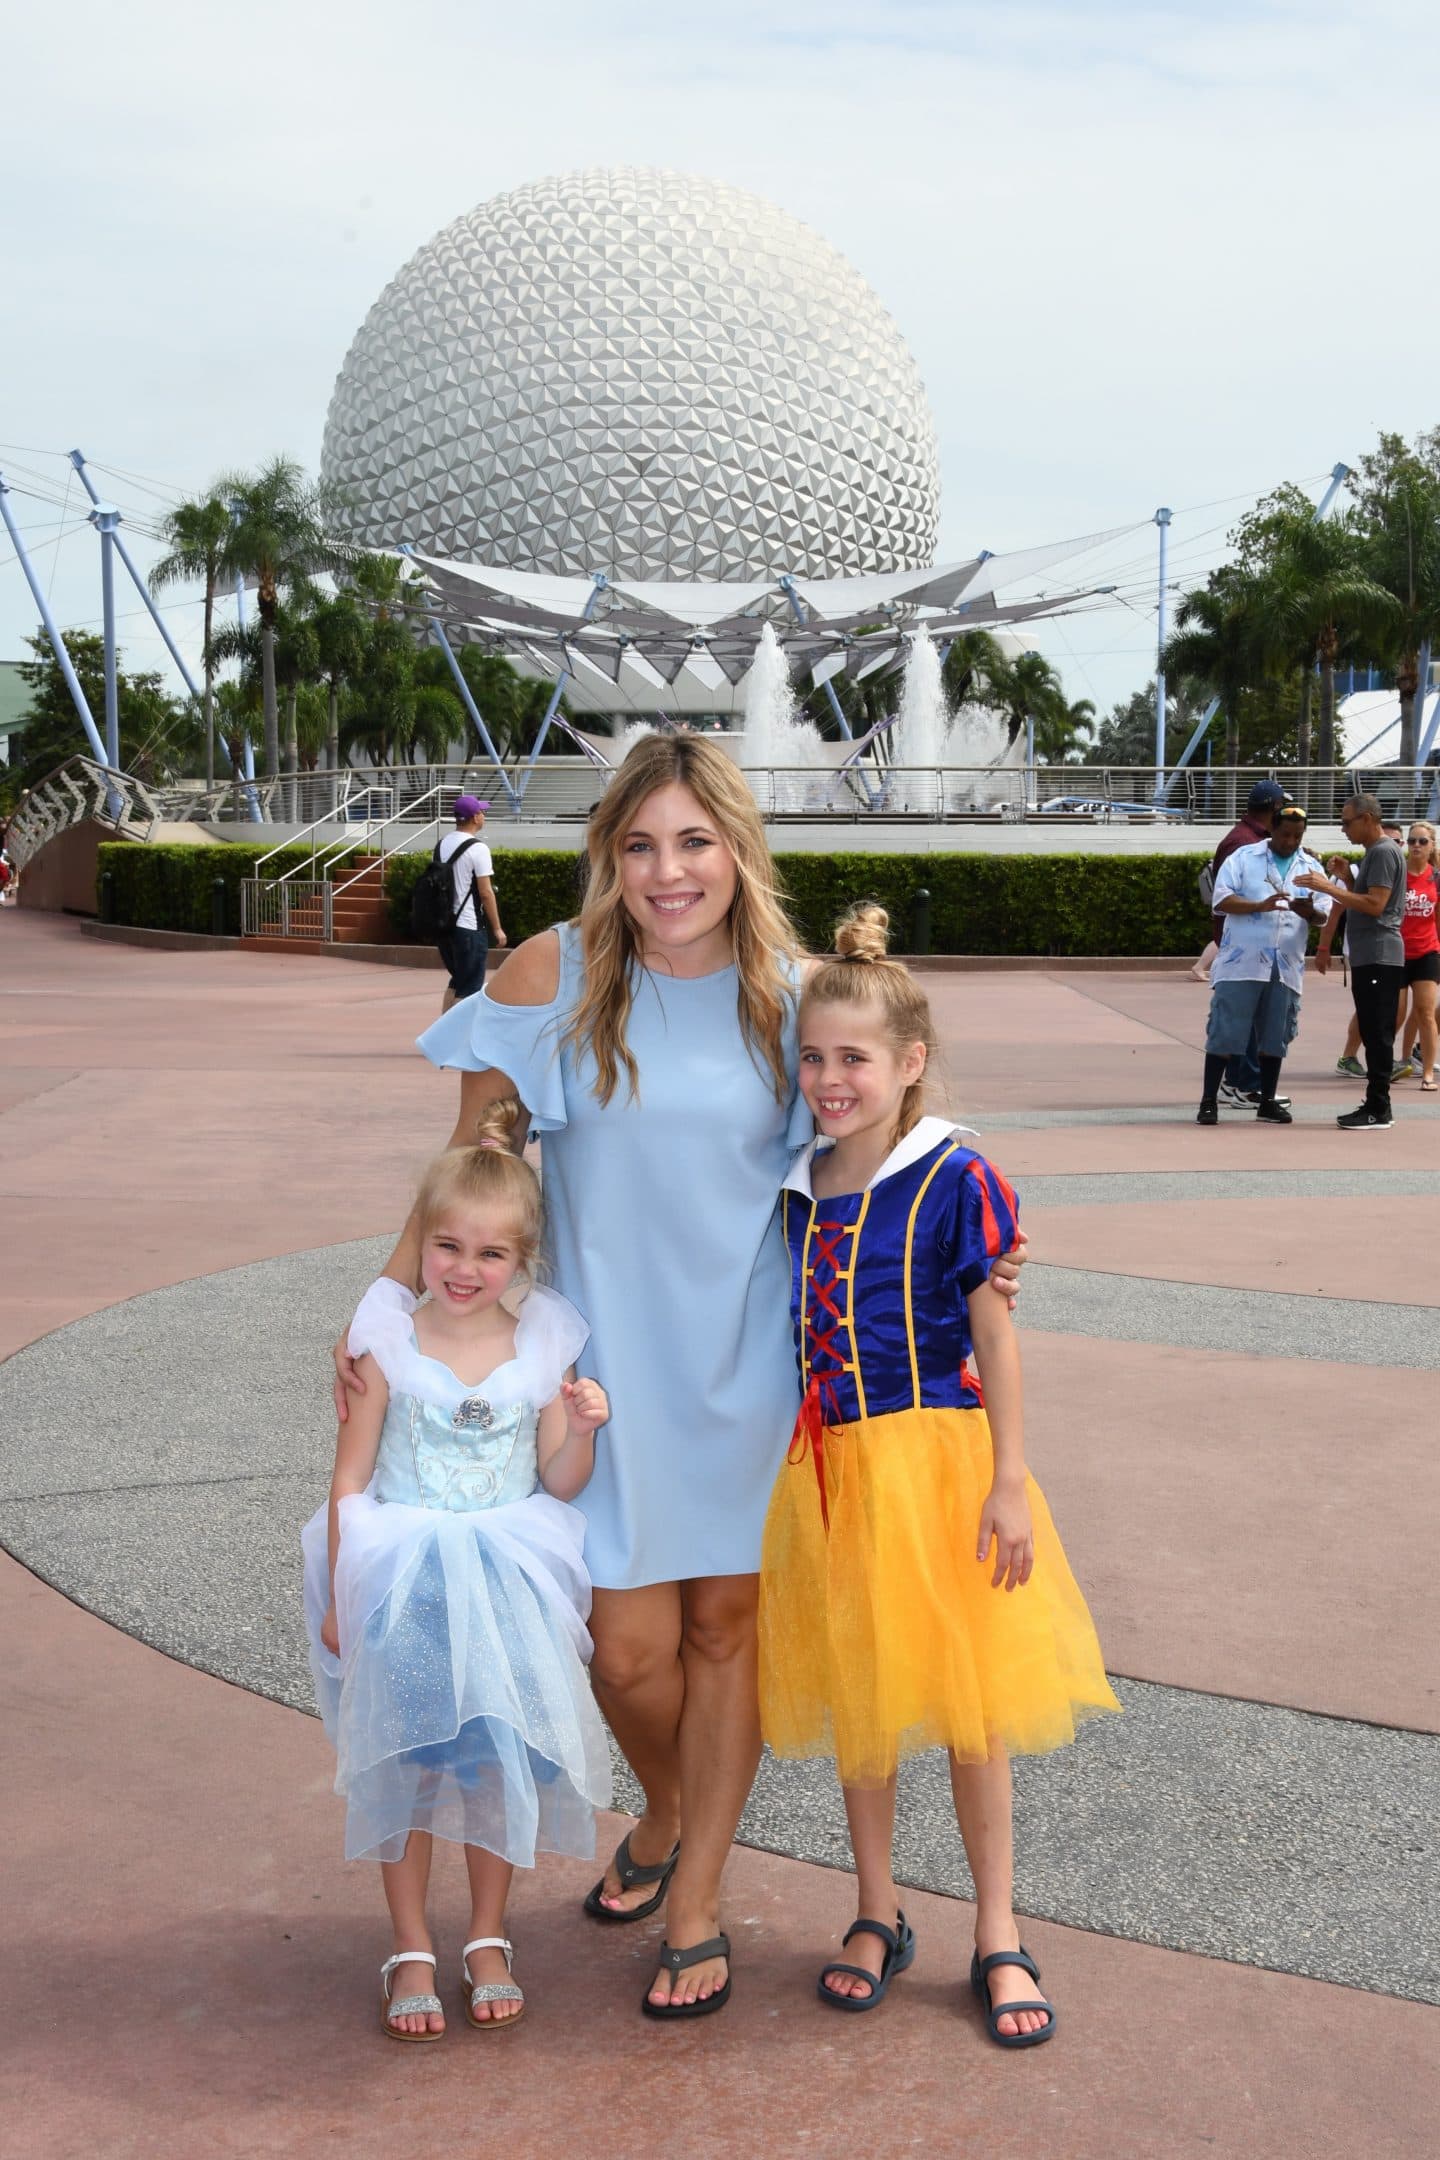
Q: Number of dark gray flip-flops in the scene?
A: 2